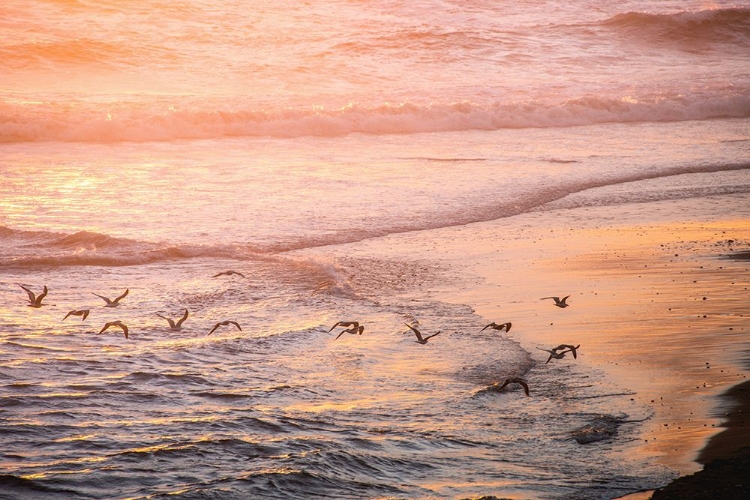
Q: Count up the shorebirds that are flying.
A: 15